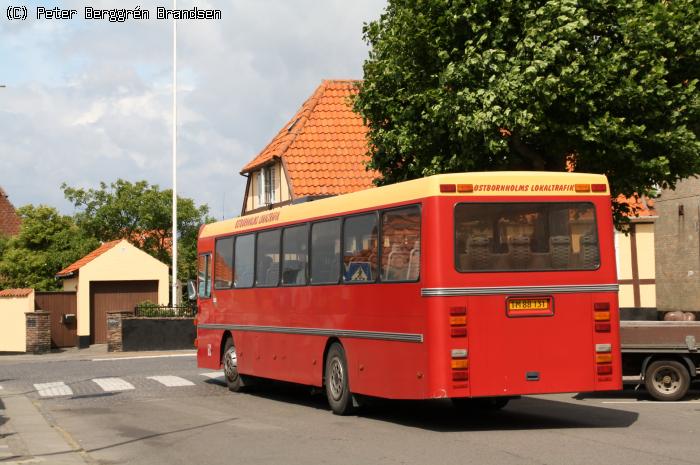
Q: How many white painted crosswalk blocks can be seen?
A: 4